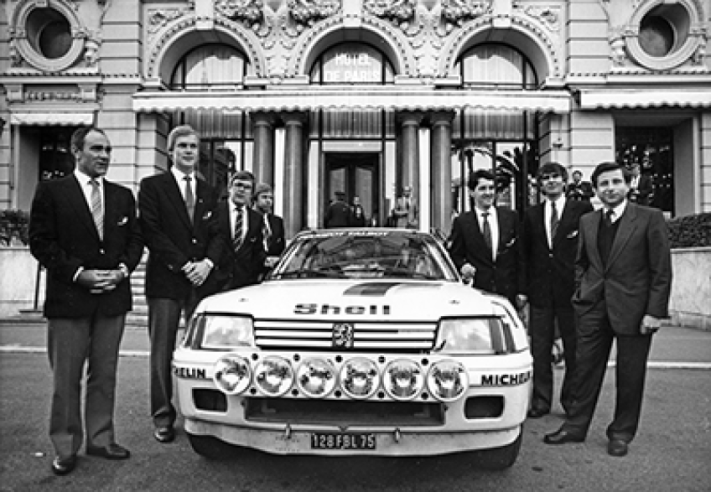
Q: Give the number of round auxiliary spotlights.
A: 6